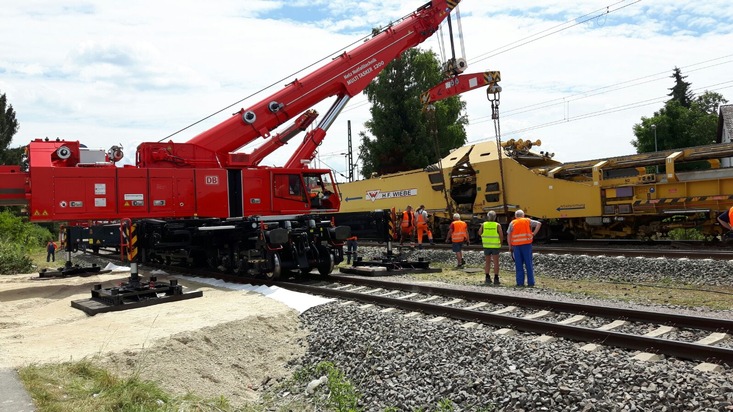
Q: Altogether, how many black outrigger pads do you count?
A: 3